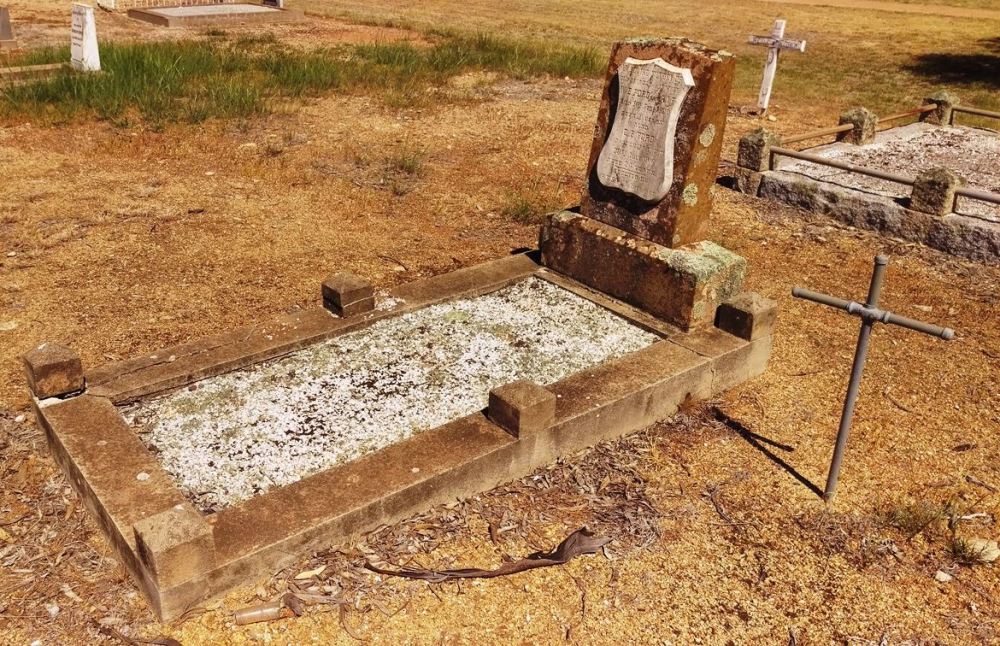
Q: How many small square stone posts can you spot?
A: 9